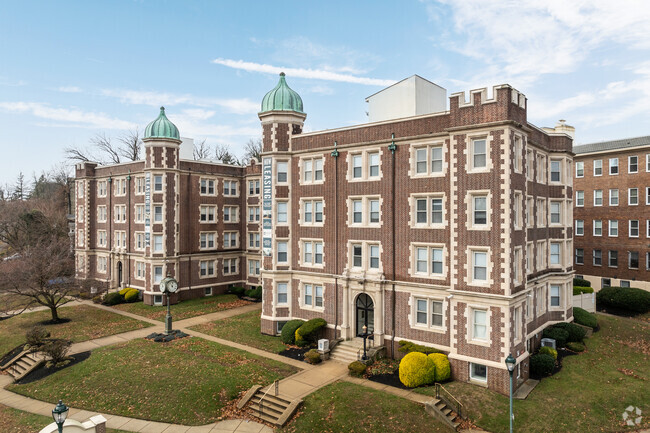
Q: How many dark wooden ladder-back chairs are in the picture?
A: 0